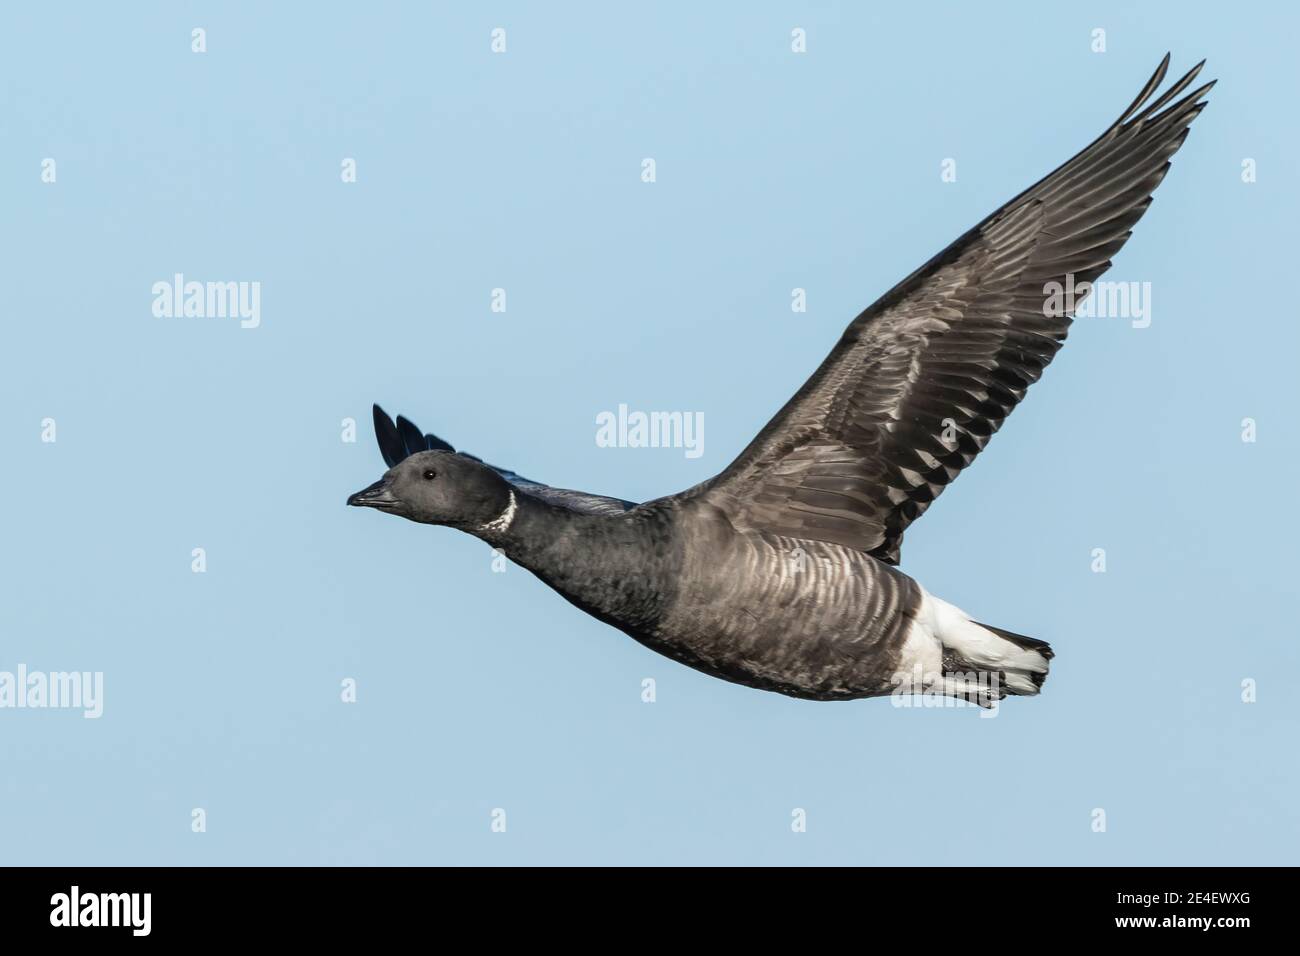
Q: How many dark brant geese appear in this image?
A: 1